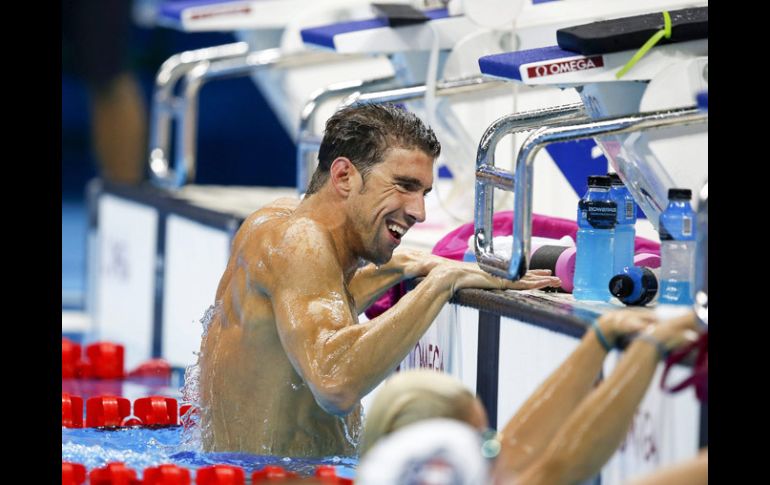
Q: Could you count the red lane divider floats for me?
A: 13